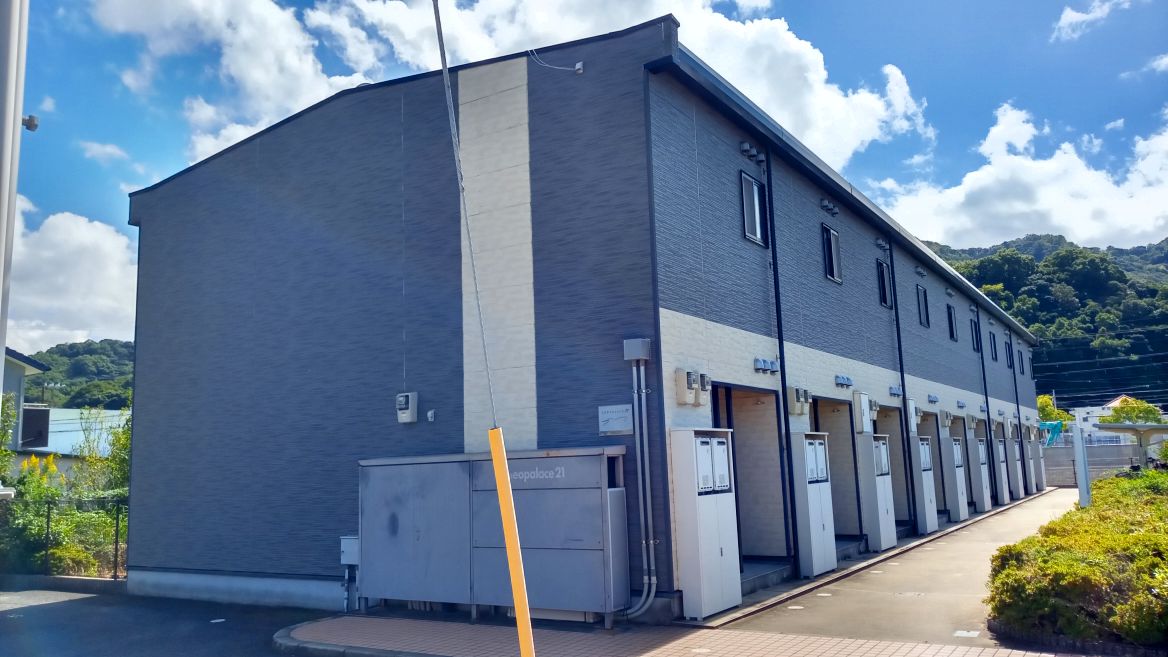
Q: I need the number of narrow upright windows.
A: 10